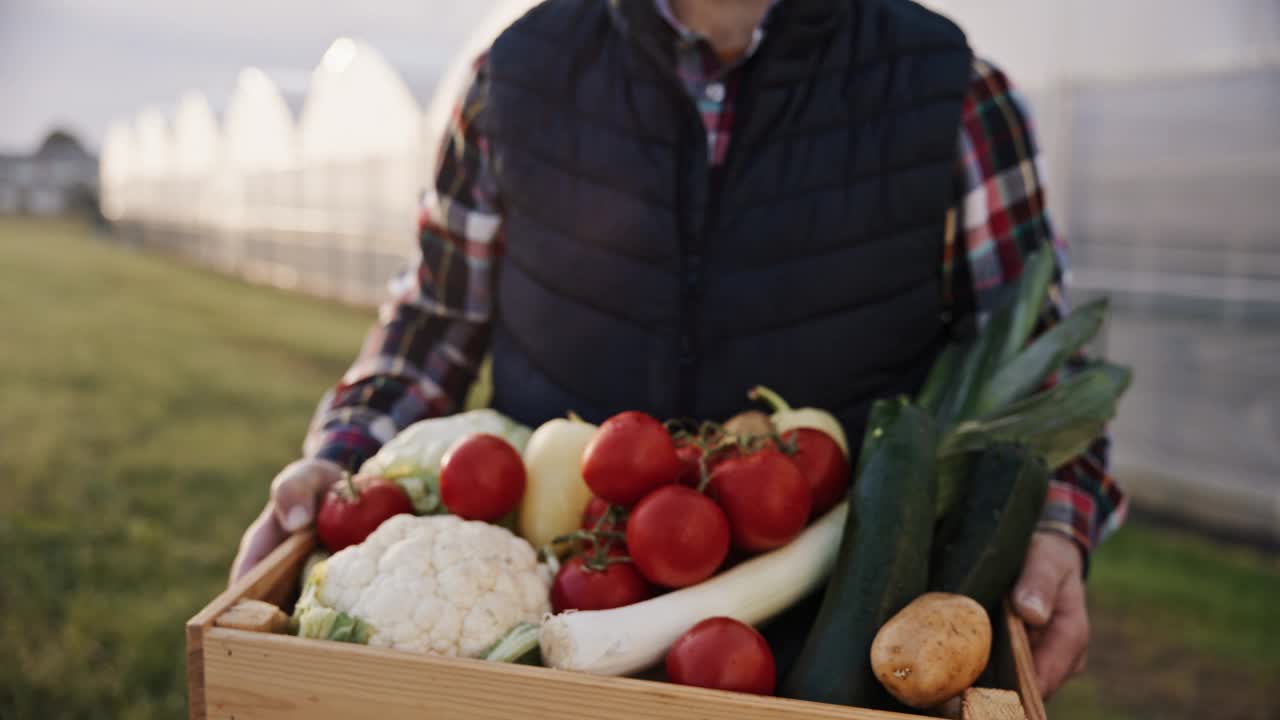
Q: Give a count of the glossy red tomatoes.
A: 10